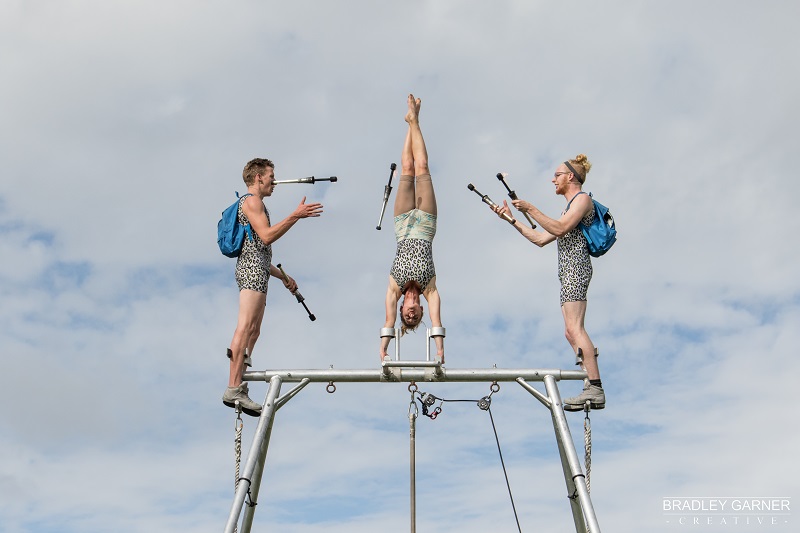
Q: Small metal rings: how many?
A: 3